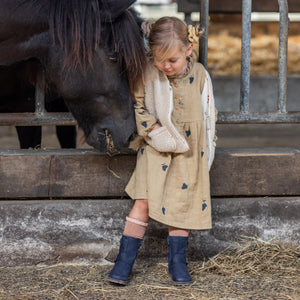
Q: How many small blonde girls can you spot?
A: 1